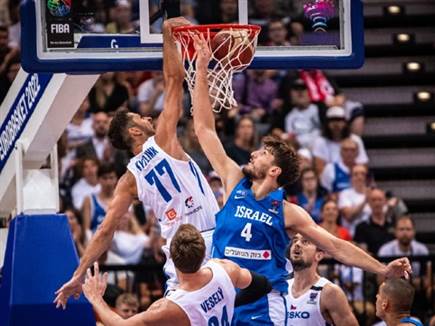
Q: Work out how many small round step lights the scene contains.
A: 5